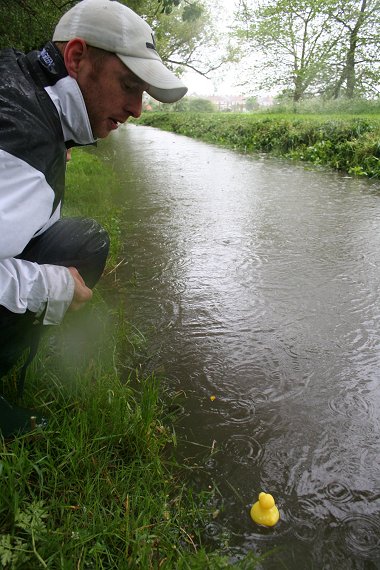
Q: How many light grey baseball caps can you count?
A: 1